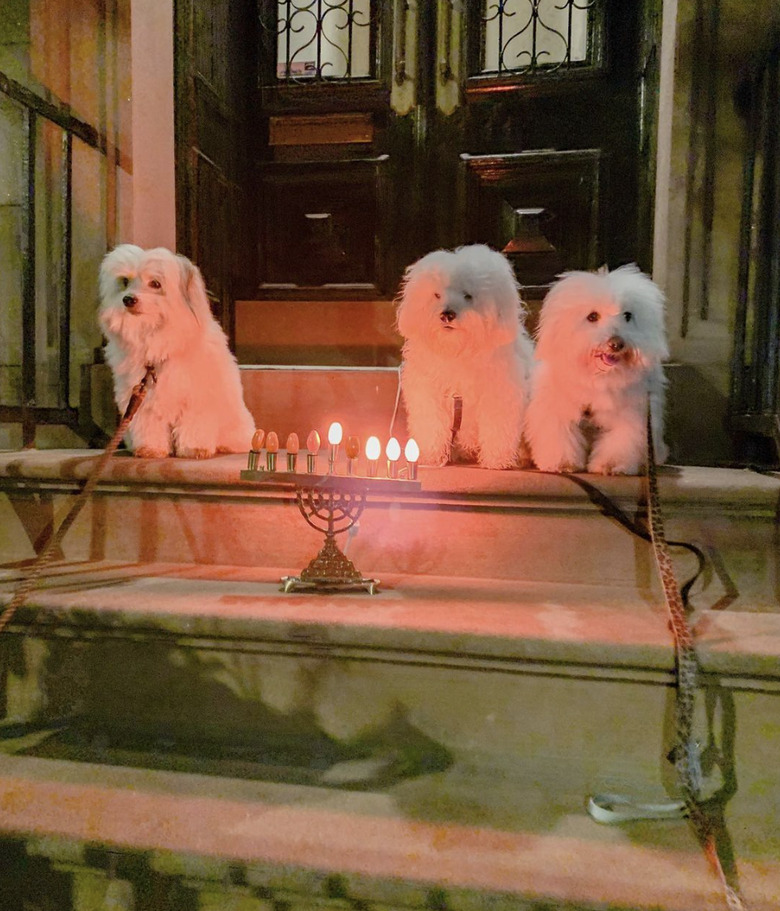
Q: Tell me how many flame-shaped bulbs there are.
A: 9